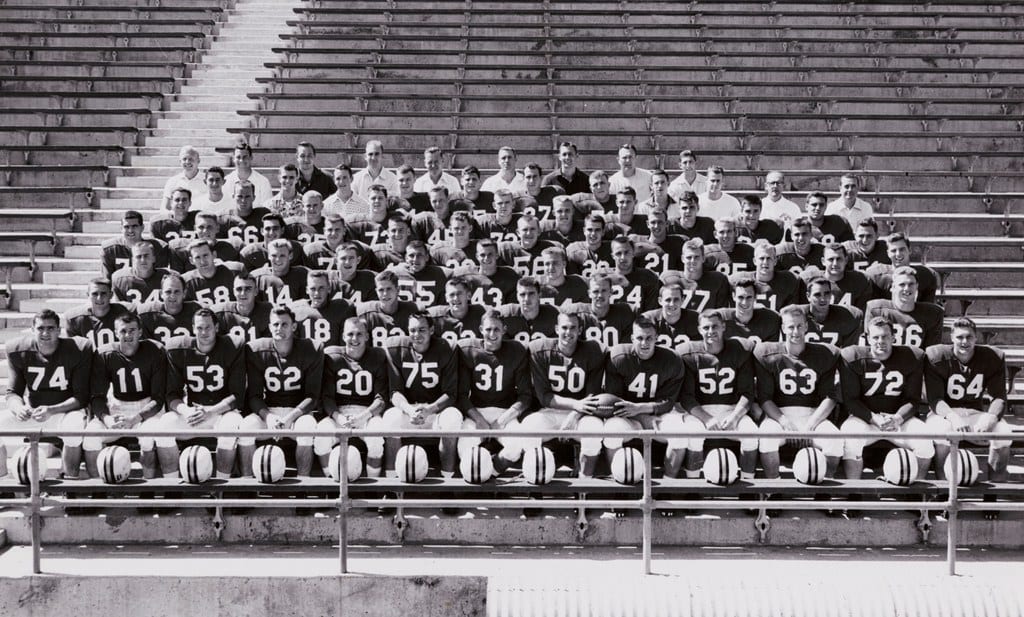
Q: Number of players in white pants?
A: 13